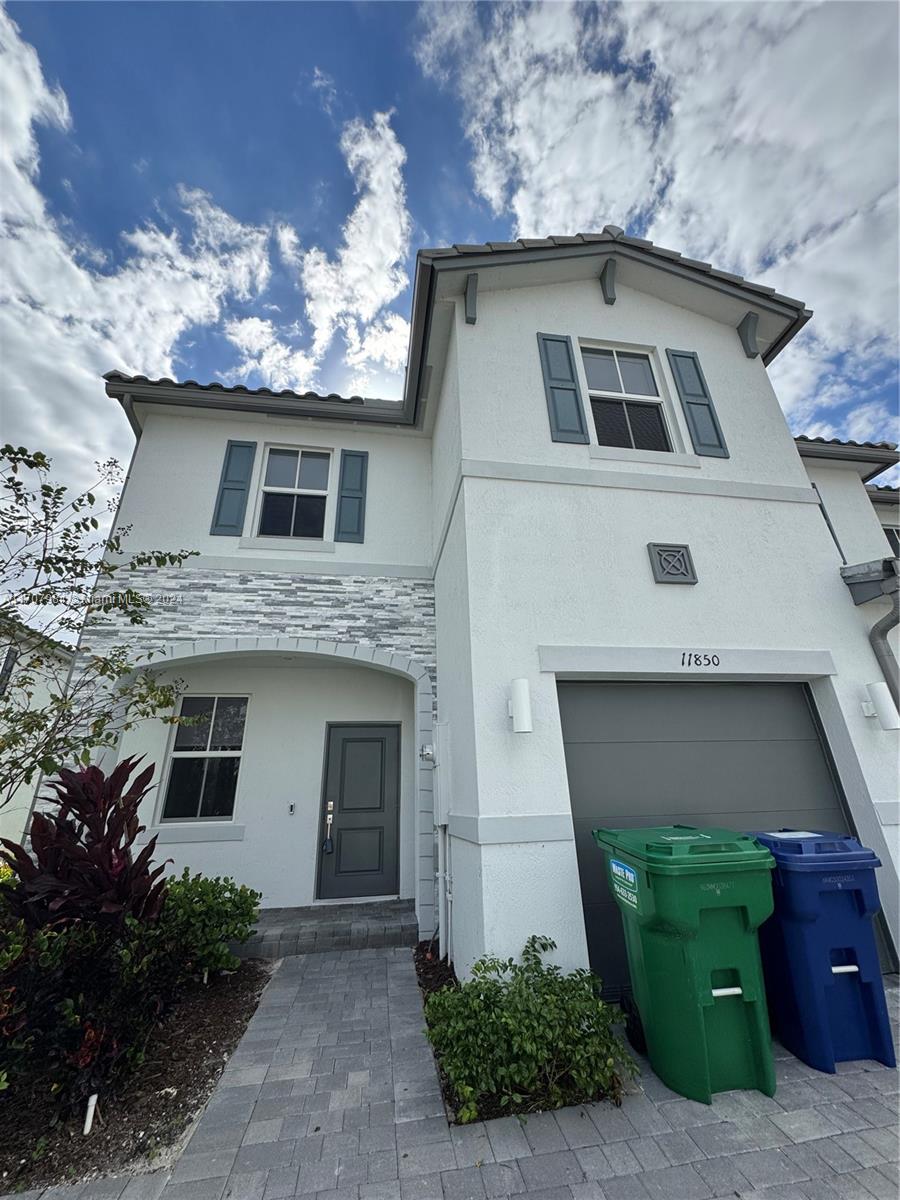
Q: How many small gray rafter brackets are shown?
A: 3